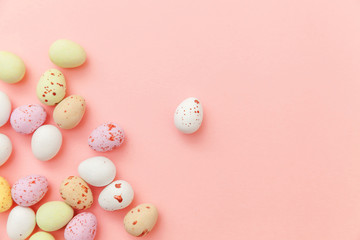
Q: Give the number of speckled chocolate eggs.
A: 11